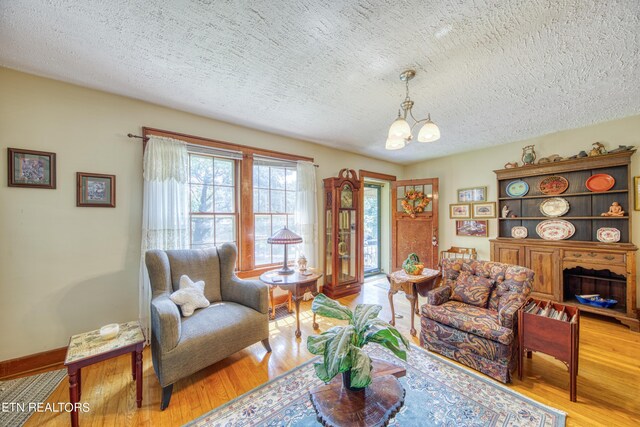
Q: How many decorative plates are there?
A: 7